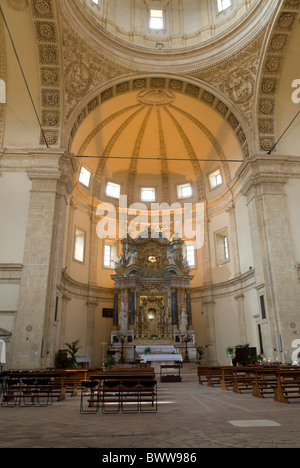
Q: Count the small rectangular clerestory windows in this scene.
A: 5